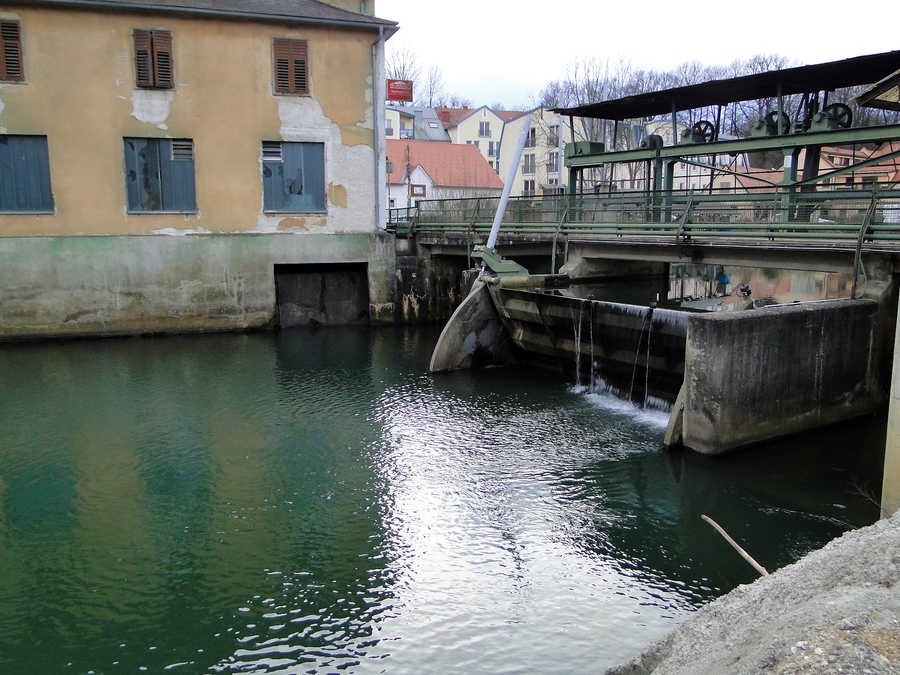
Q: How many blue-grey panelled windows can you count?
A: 3